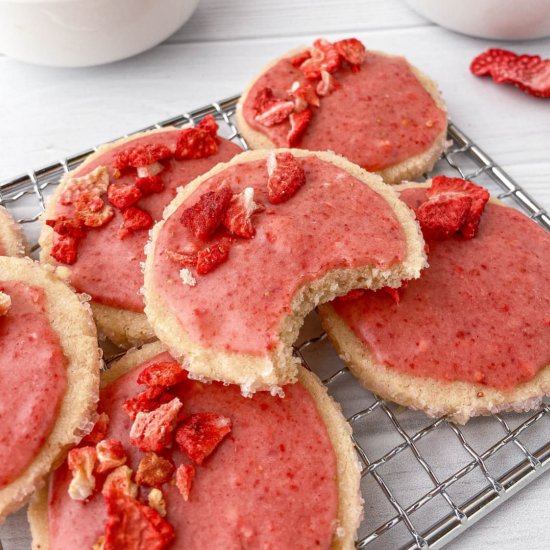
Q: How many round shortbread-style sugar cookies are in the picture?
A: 7